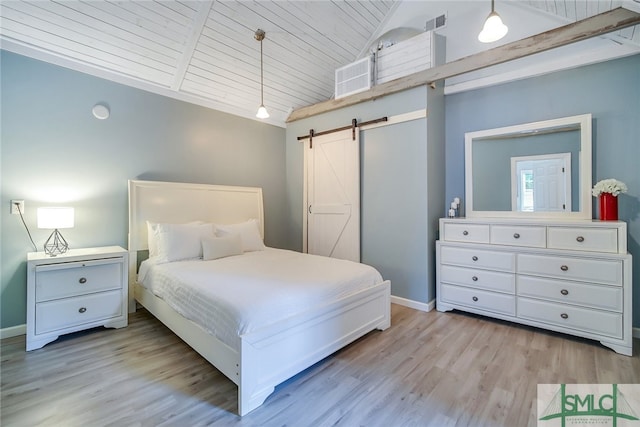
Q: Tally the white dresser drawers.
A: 9